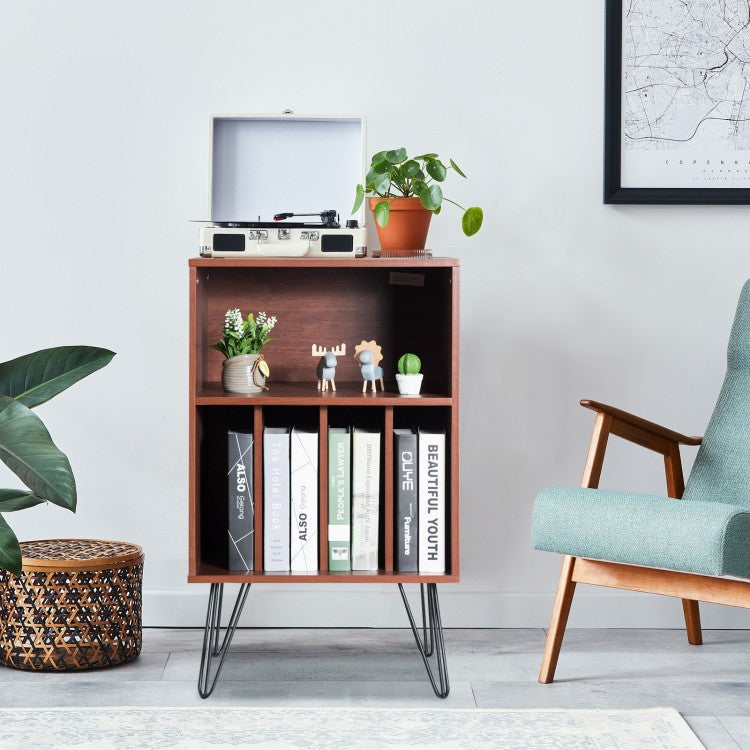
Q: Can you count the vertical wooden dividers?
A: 3